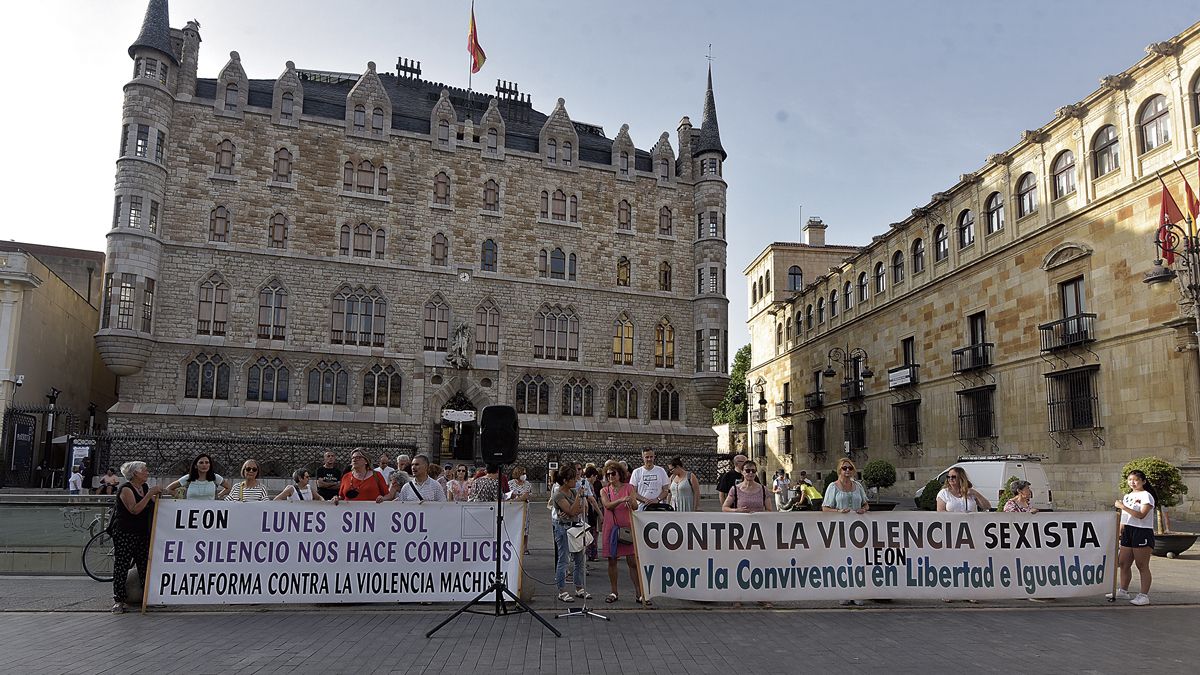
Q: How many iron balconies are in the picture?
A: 7